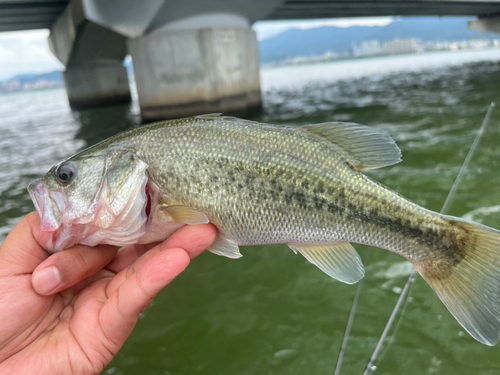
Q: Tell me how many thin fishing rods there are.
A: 2